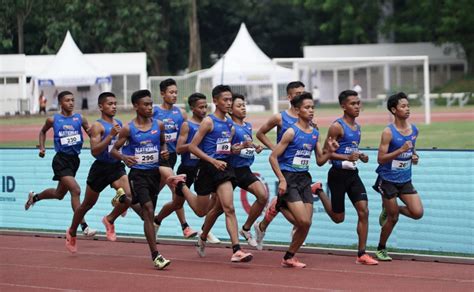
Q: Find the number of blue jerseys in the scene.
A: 11